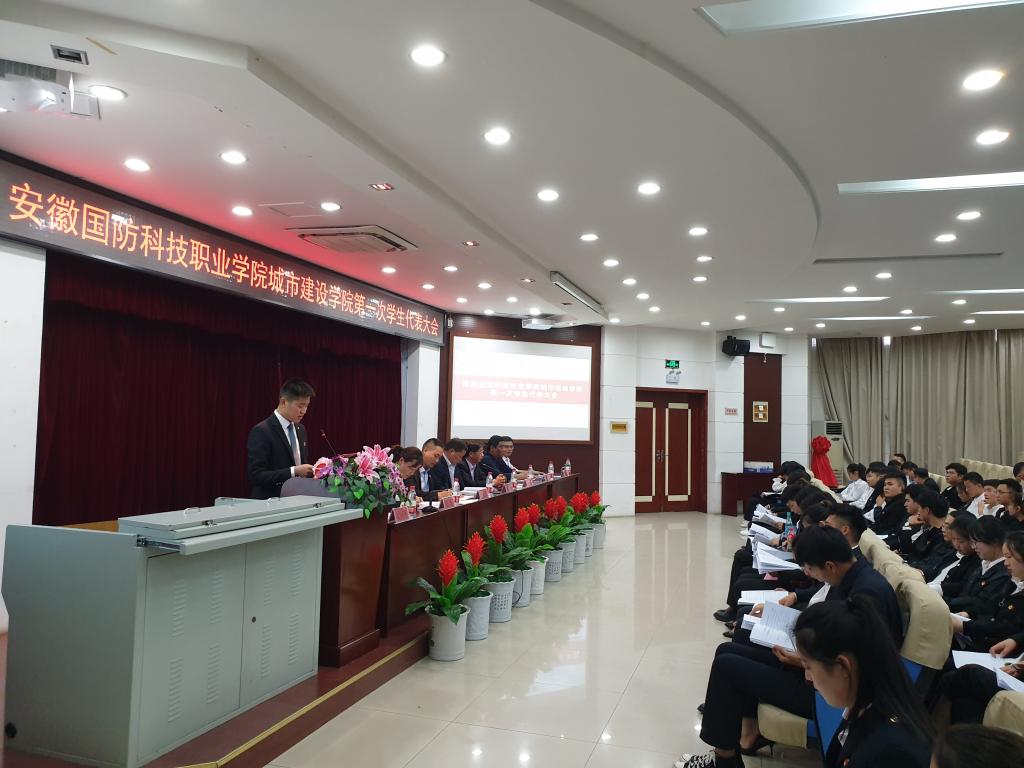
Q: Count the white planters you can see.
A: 10